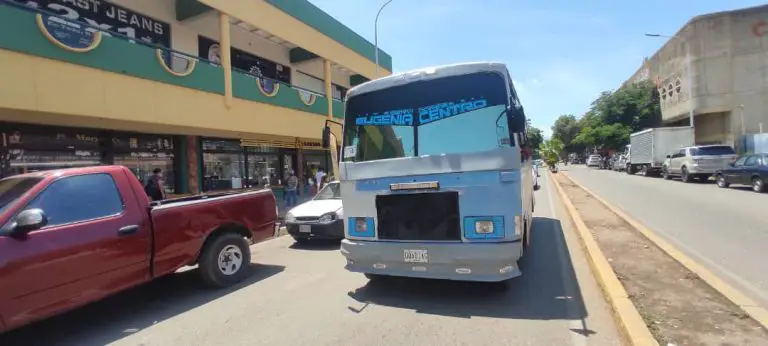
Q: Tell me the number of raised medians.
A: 1